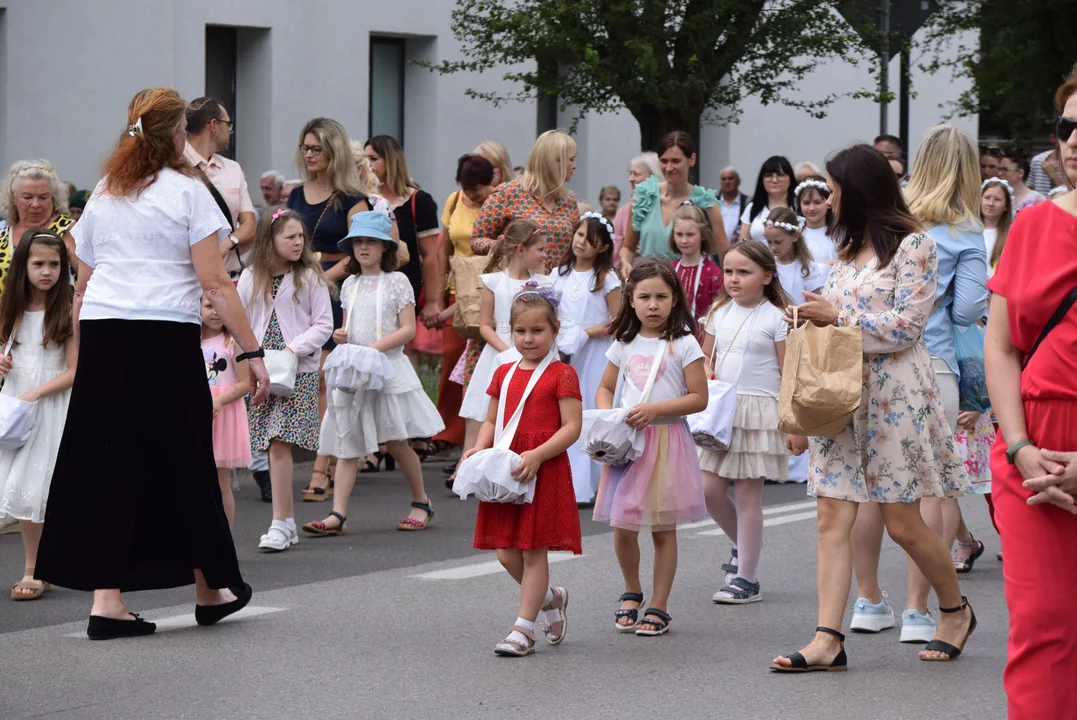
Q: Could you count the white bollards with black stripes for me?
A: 0